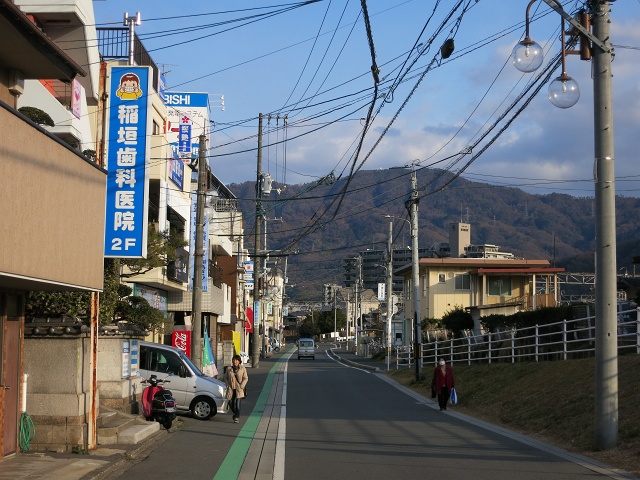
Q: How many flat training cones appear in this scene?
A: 0